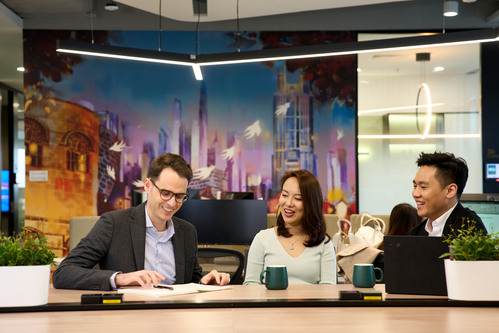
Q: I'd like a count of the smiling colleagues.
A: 3